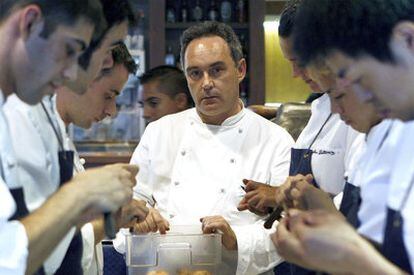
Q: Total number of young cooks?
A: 7